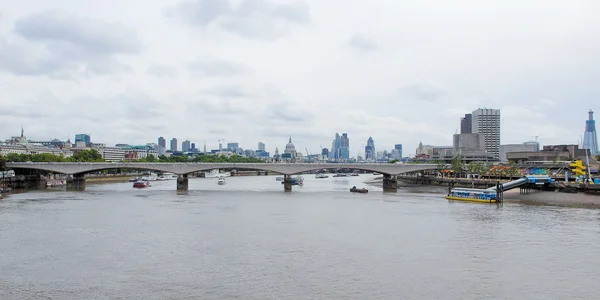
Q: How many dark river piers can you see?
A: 4